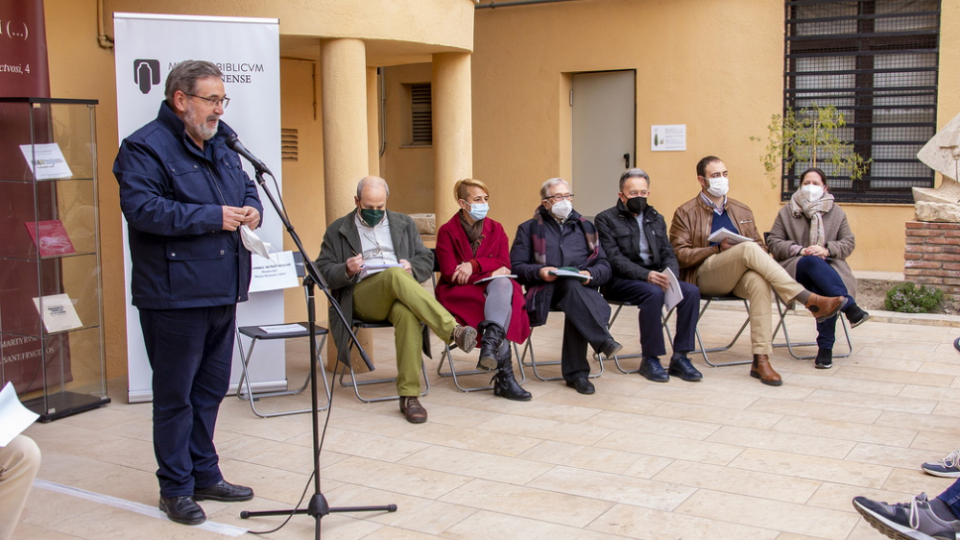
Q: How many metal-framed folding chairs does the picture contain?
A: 7